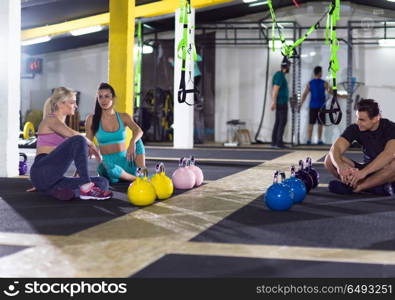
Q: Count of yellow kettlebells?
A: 2